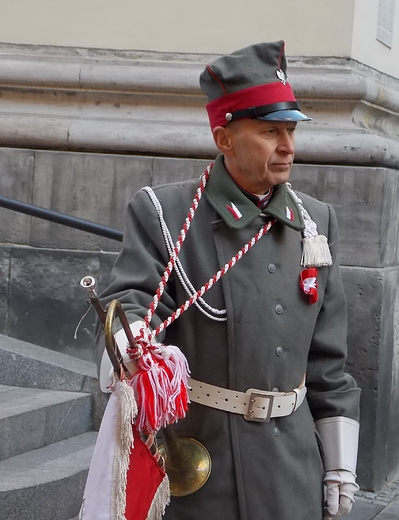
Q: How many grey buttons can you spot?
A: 5